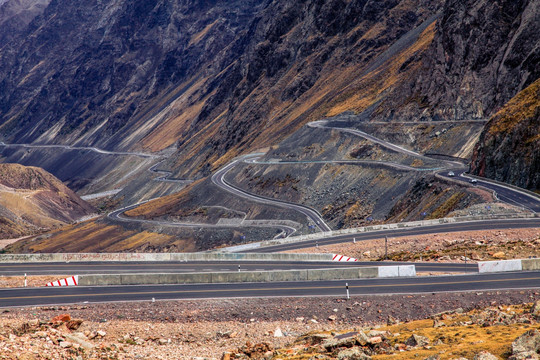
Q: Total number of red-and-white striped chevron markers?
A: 2